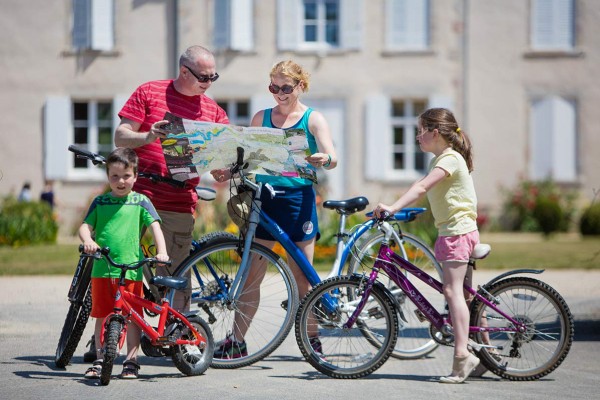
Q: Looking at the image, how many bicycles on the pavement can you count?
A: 4